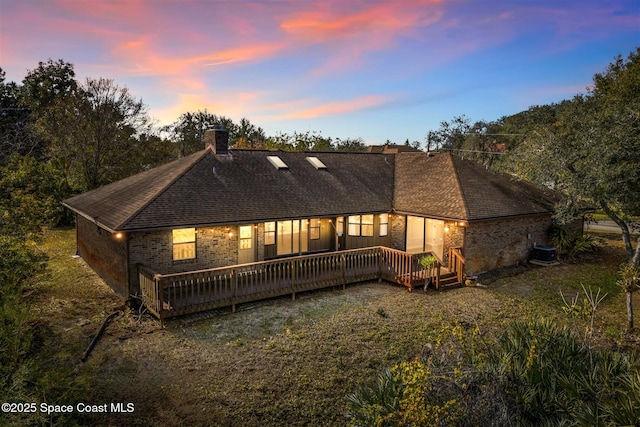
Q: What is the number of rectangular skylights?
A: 2